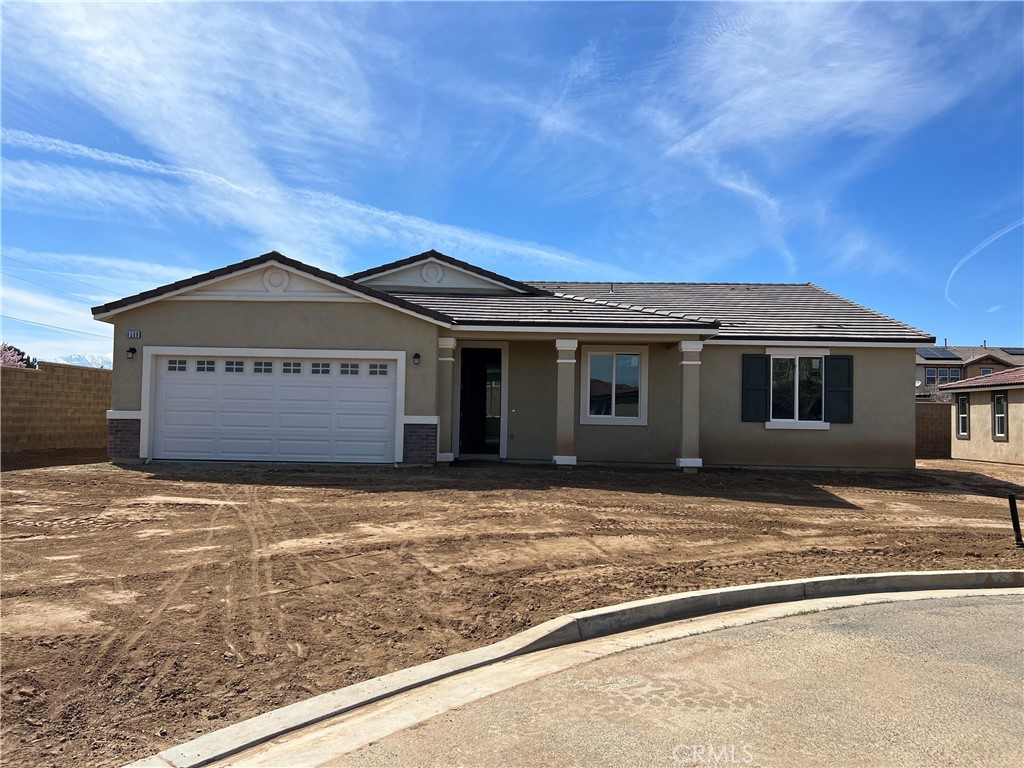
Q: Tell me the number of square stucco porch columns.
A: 3